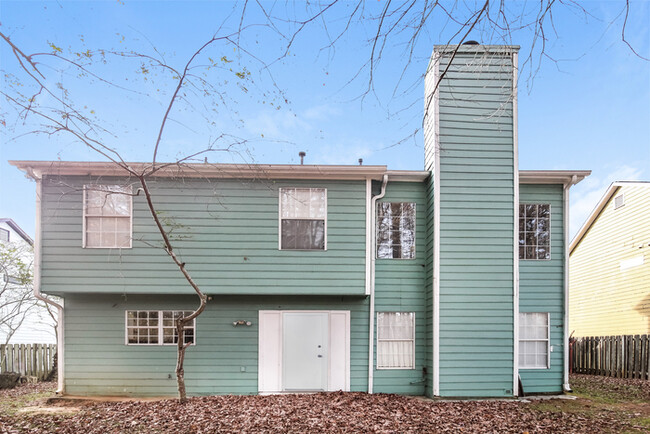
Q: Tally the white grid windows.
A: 7